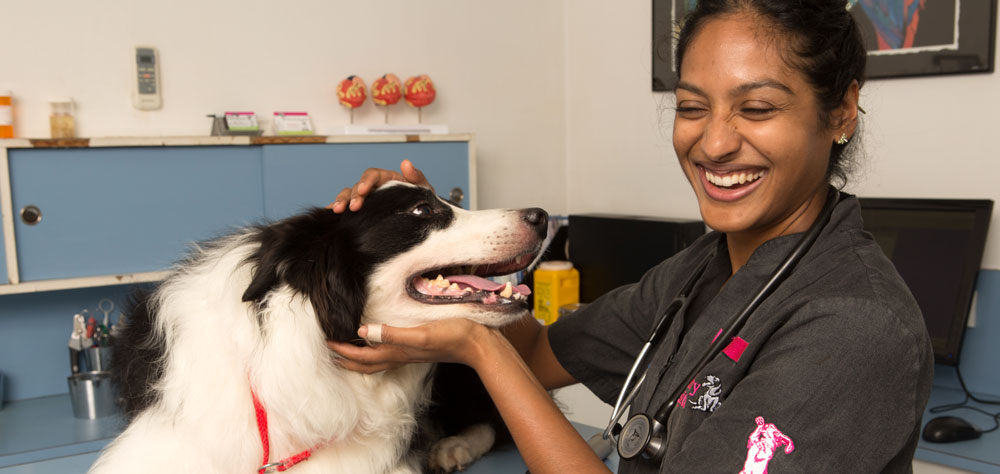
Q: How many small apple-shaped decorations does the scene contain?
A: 3